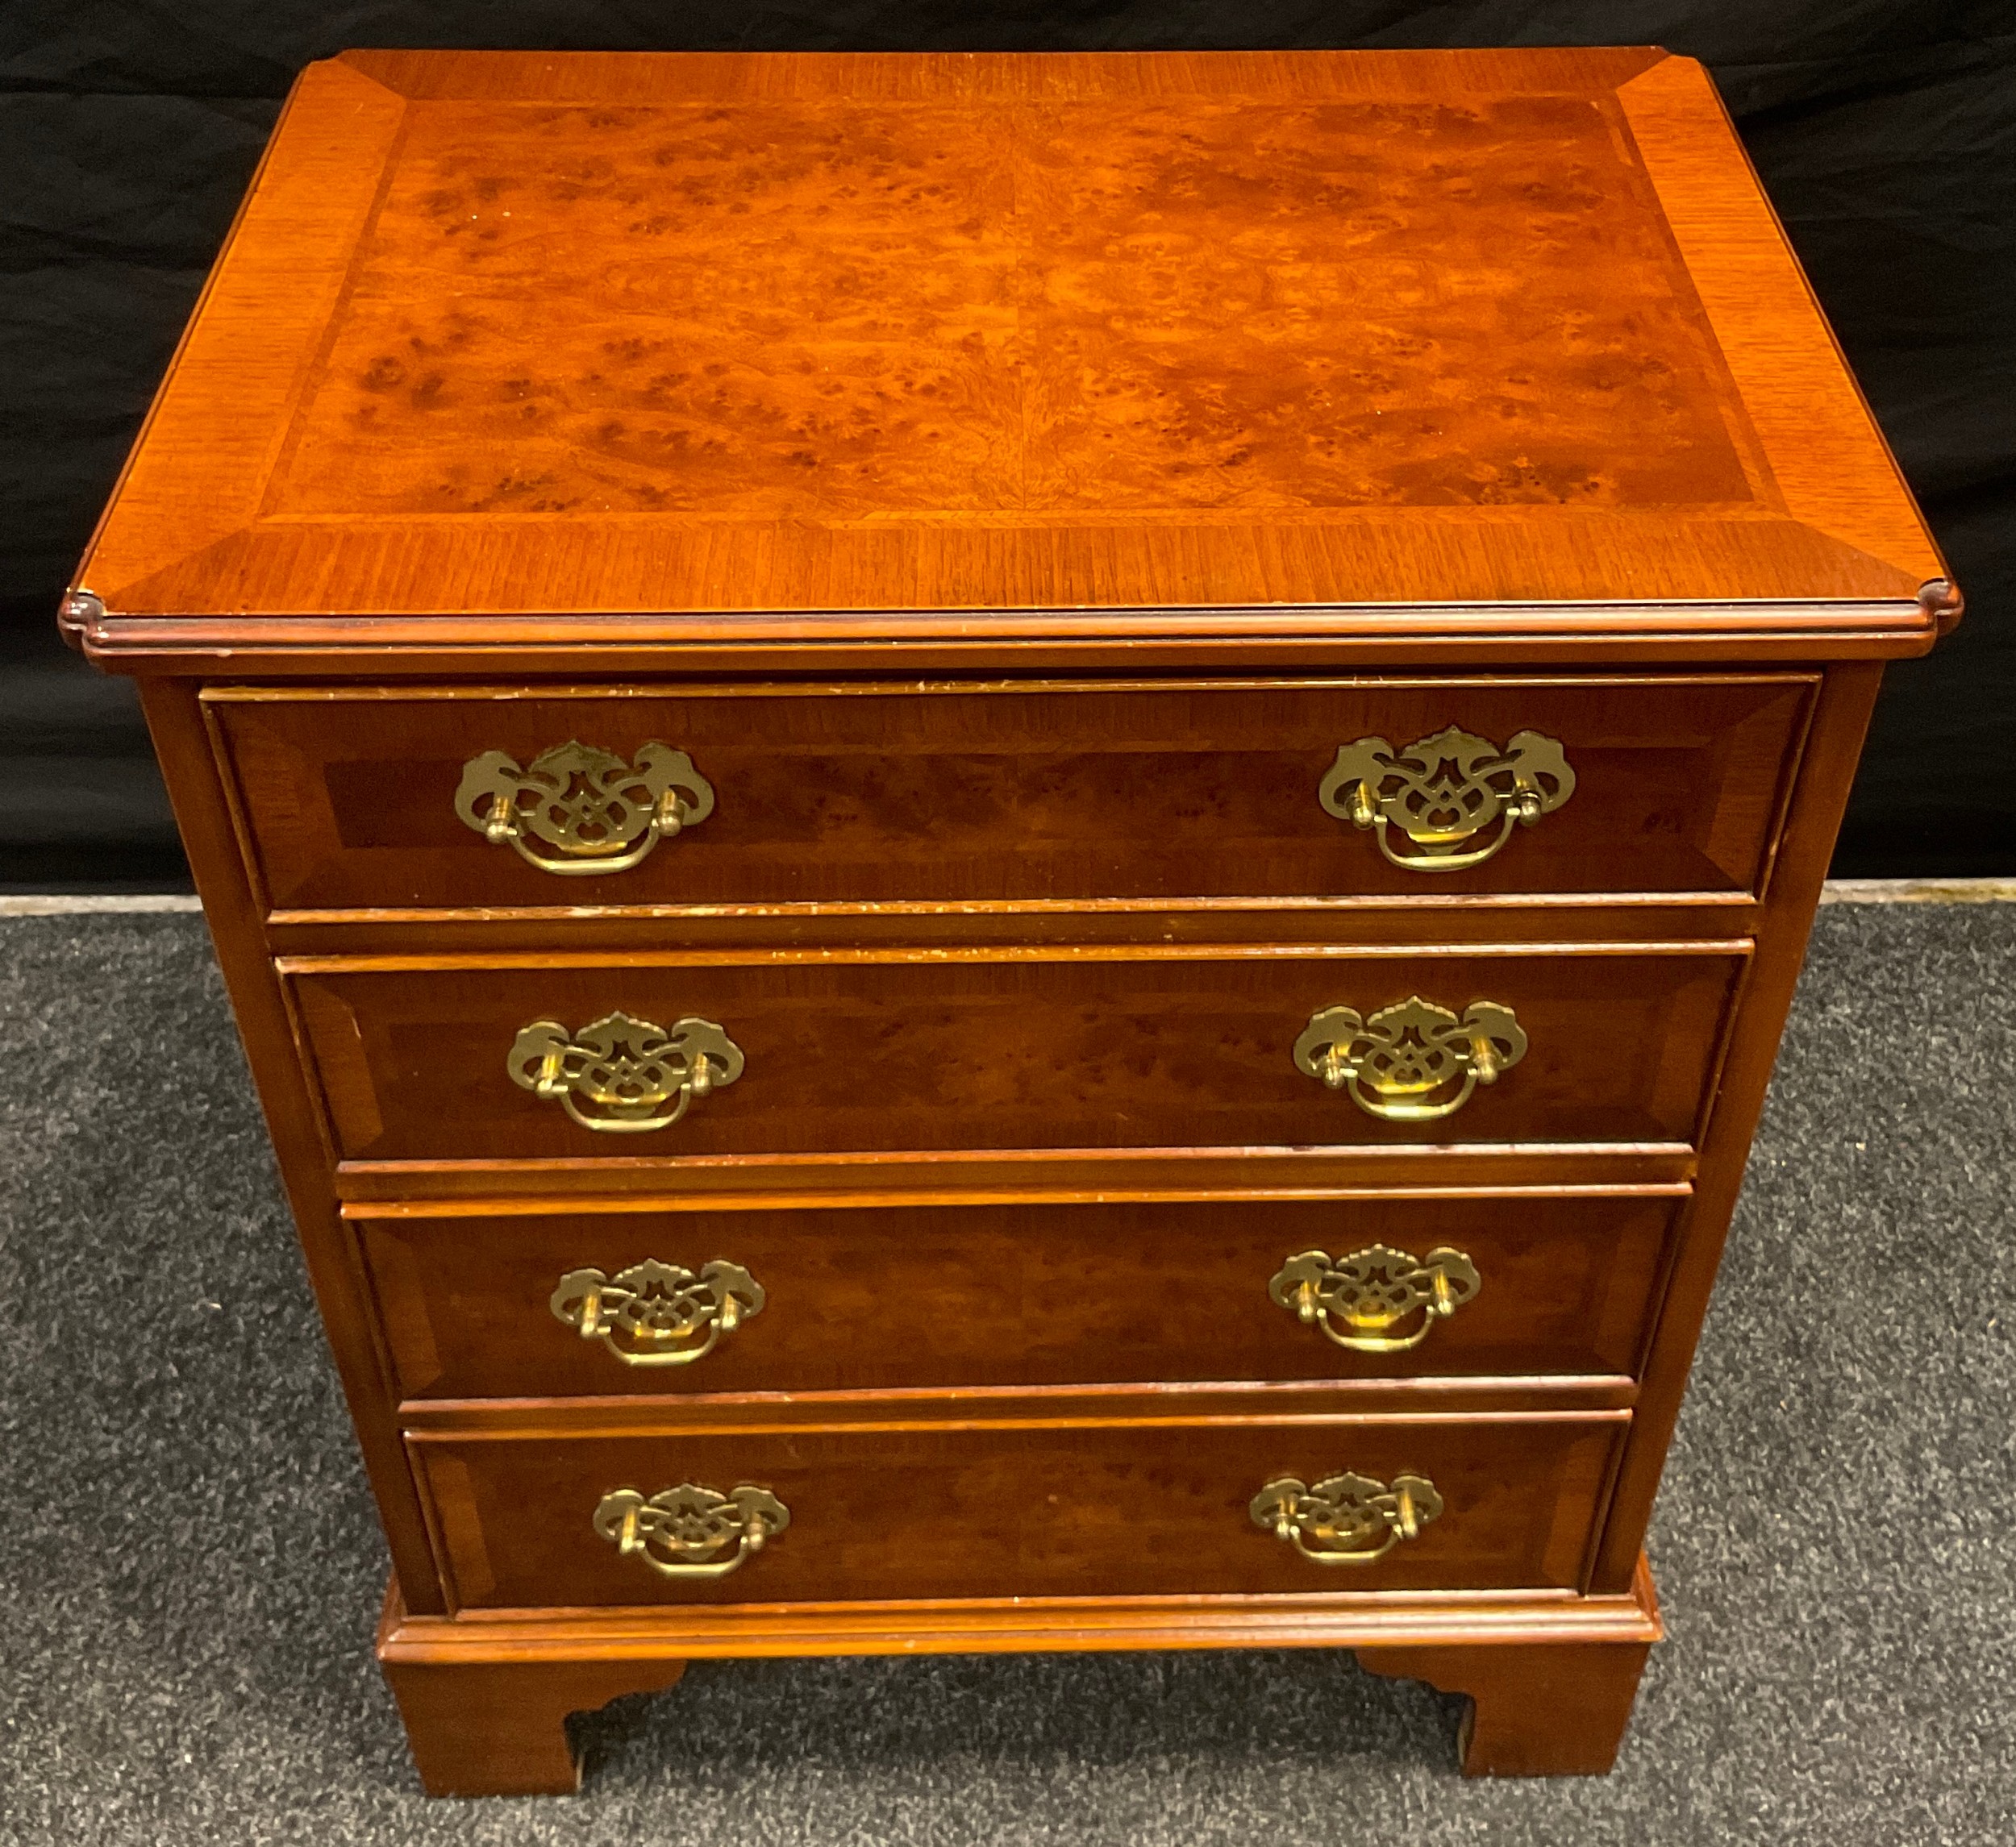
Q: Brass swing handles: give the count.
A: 8